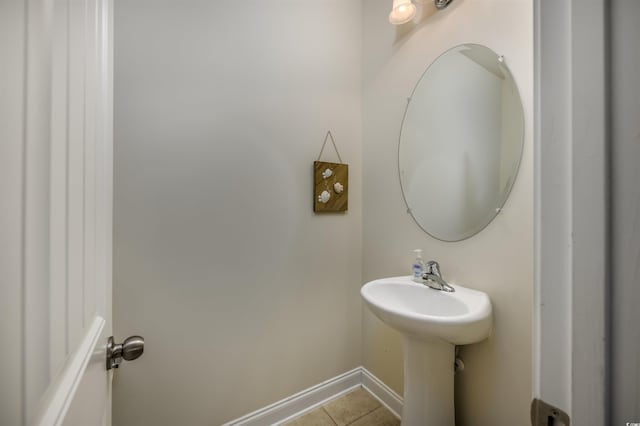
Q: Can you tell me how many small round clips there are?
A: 4